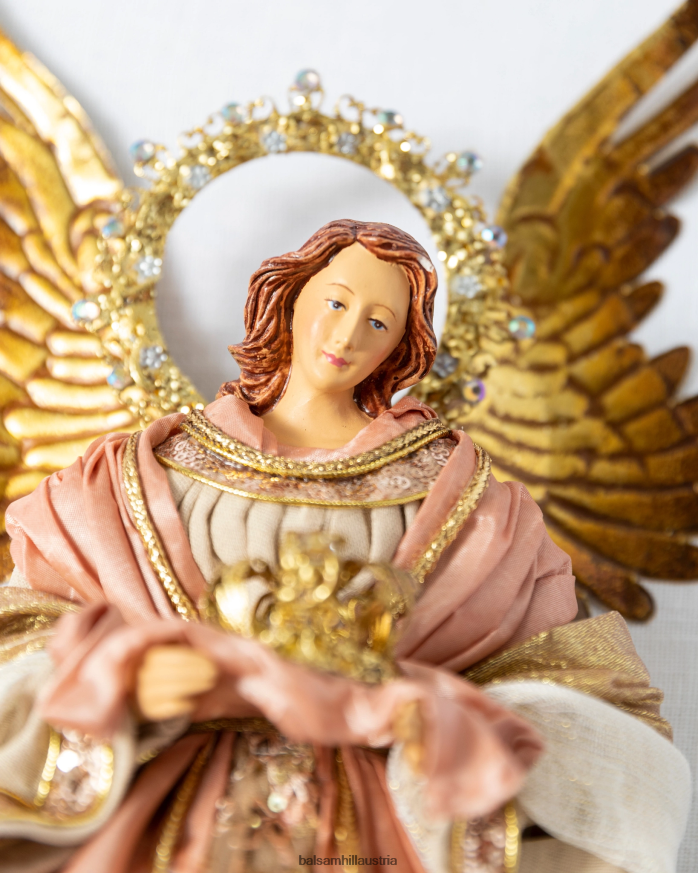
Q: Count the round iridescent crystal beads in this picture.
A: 11